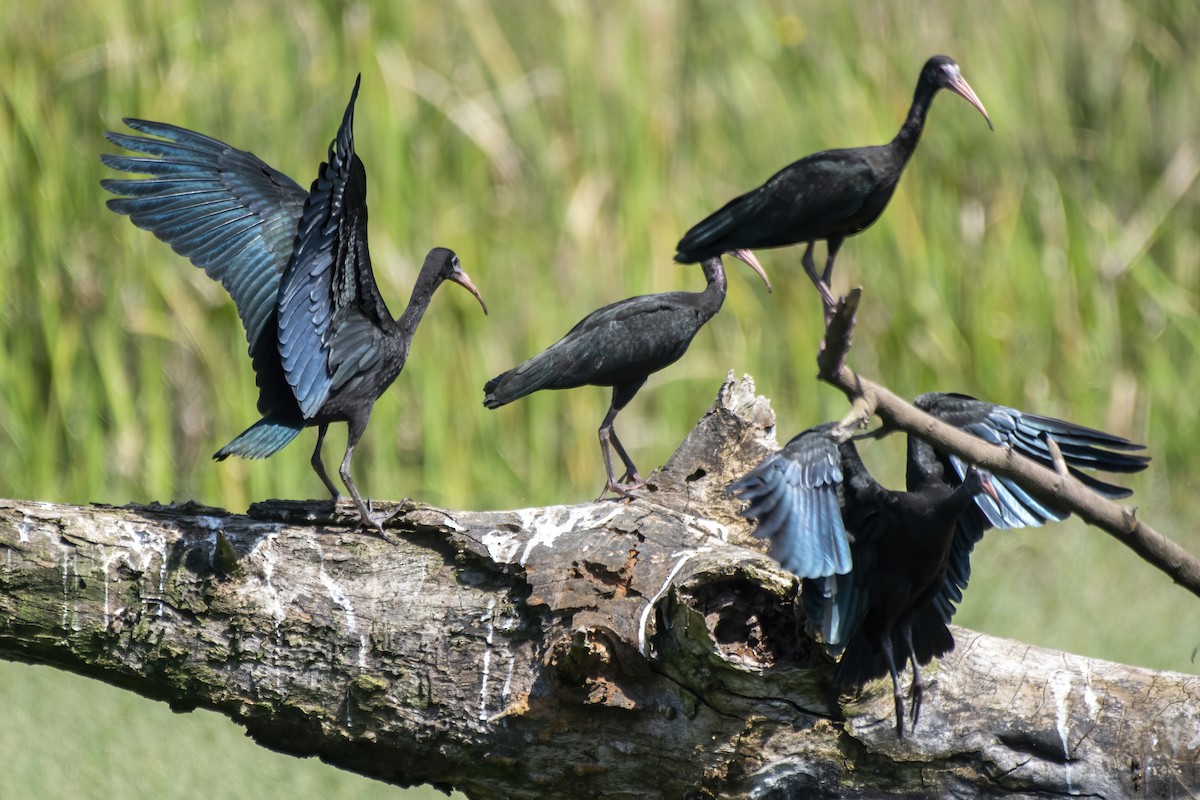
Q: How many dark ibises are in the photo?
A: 4